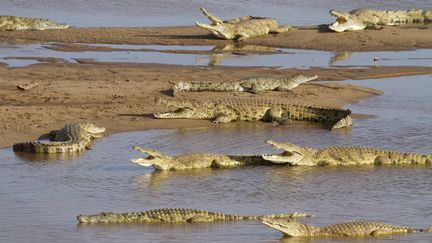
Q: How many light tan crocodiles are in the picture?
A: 10